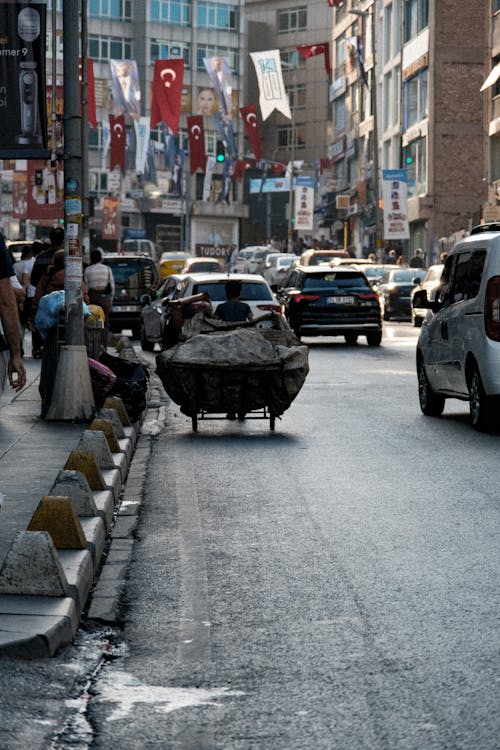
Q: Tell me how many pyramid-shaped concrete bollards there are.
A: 8